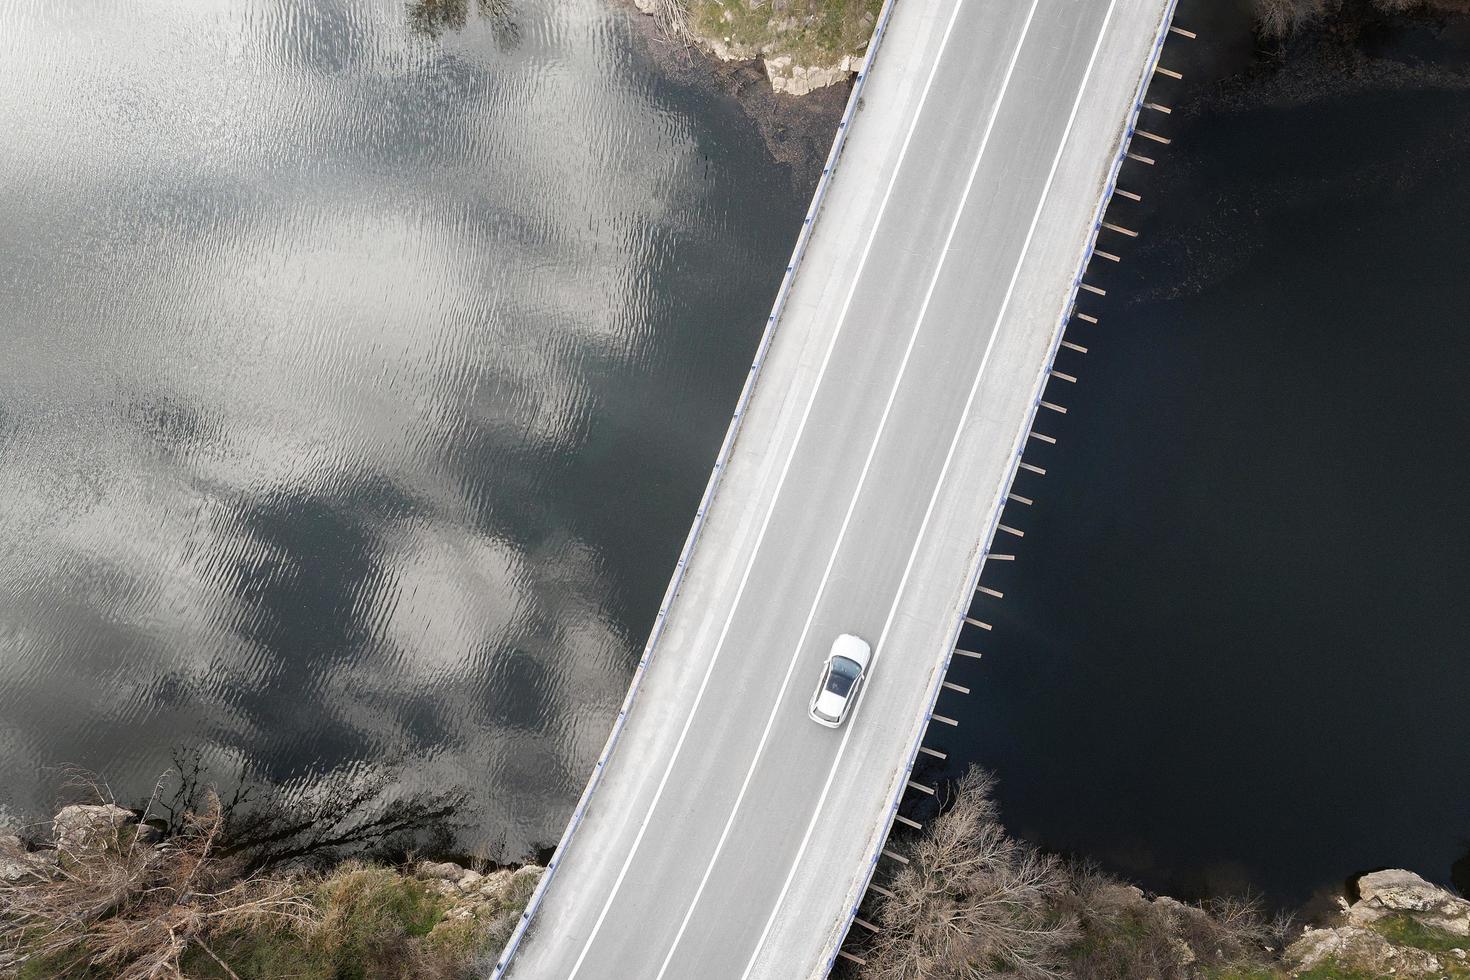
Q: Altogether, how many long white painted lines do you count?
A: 3